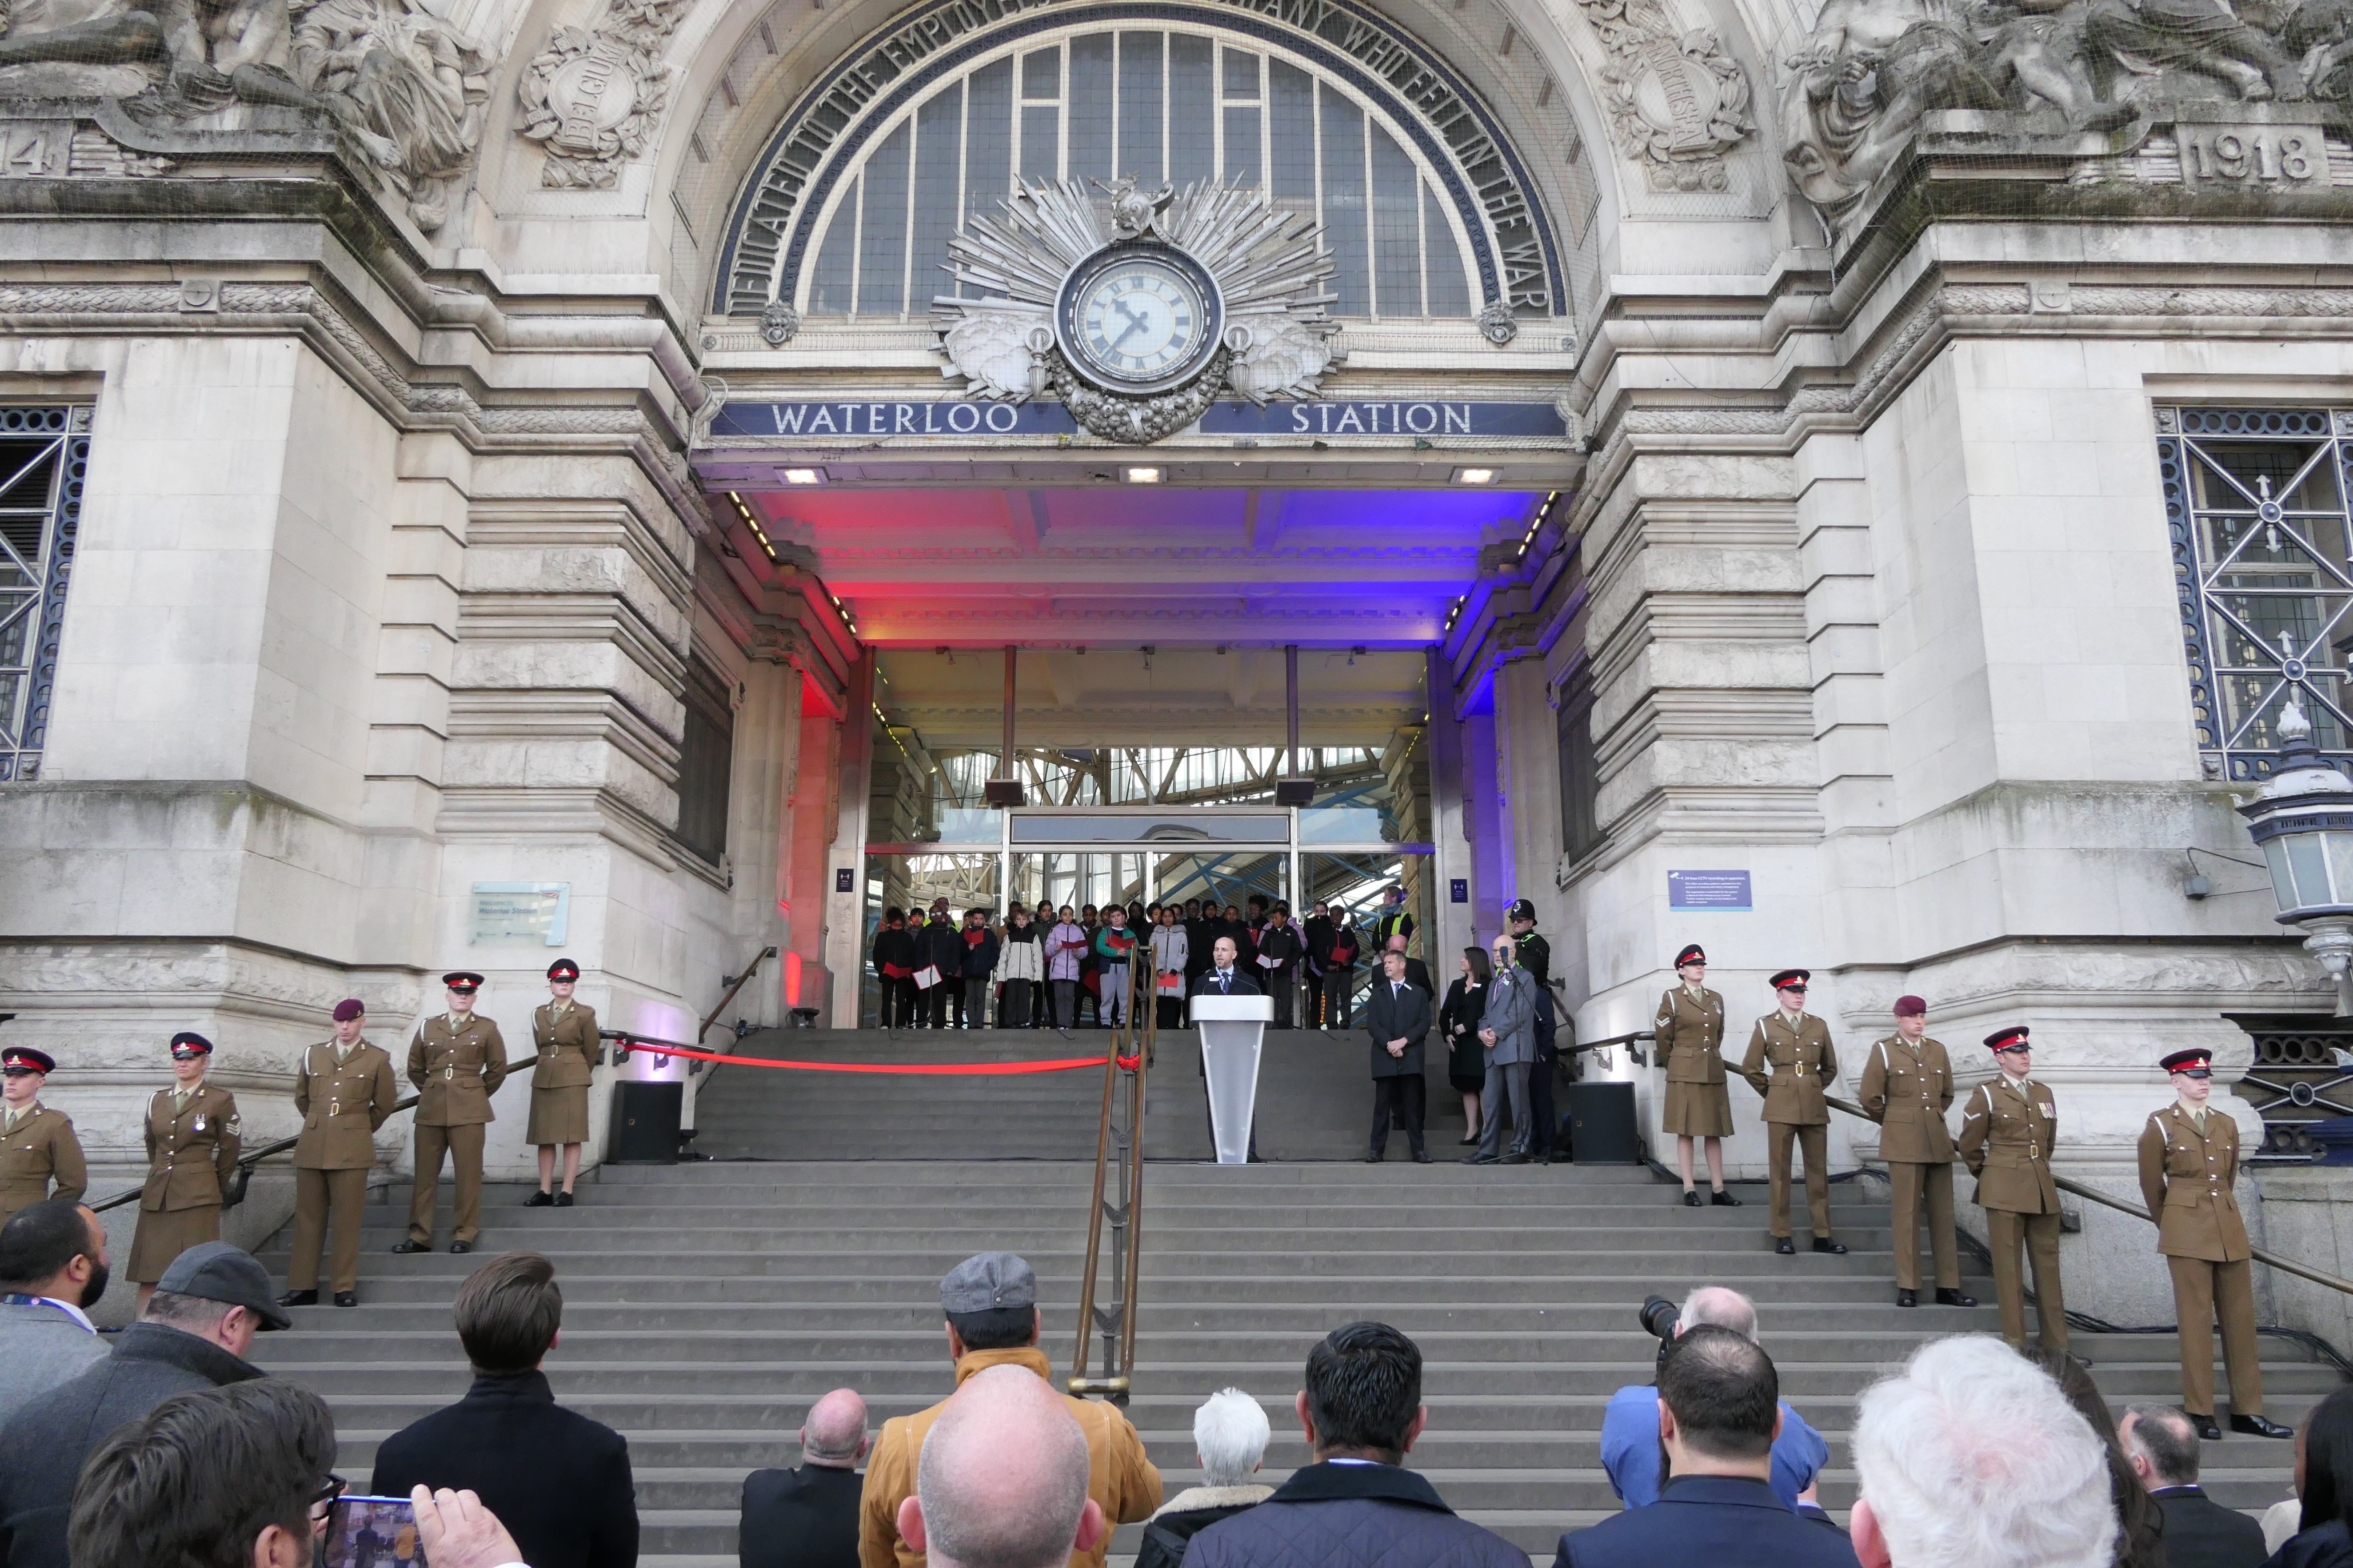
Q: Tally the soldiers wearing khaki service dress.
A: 10